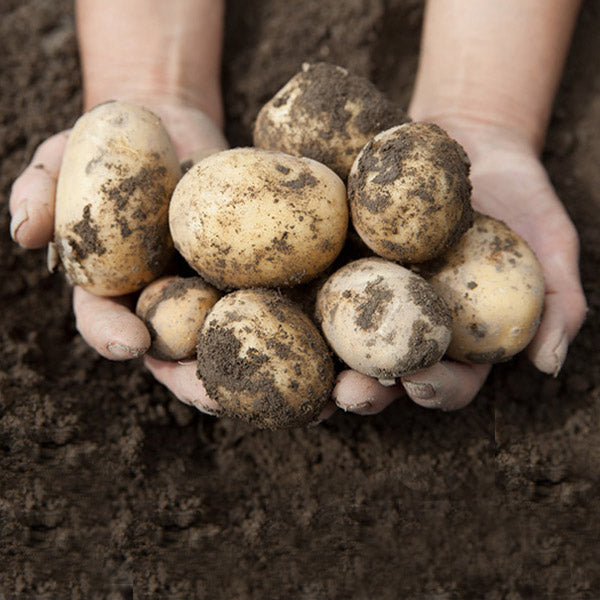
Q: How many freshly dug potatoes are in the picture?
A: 8